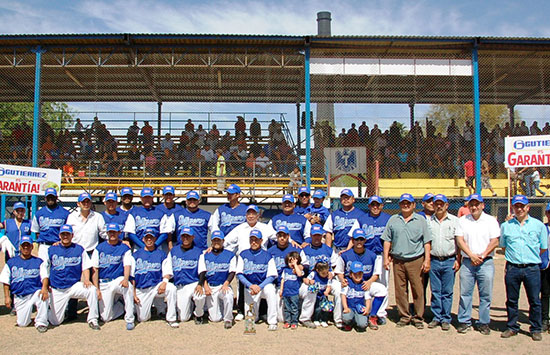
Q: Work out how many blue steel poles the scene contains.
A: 3